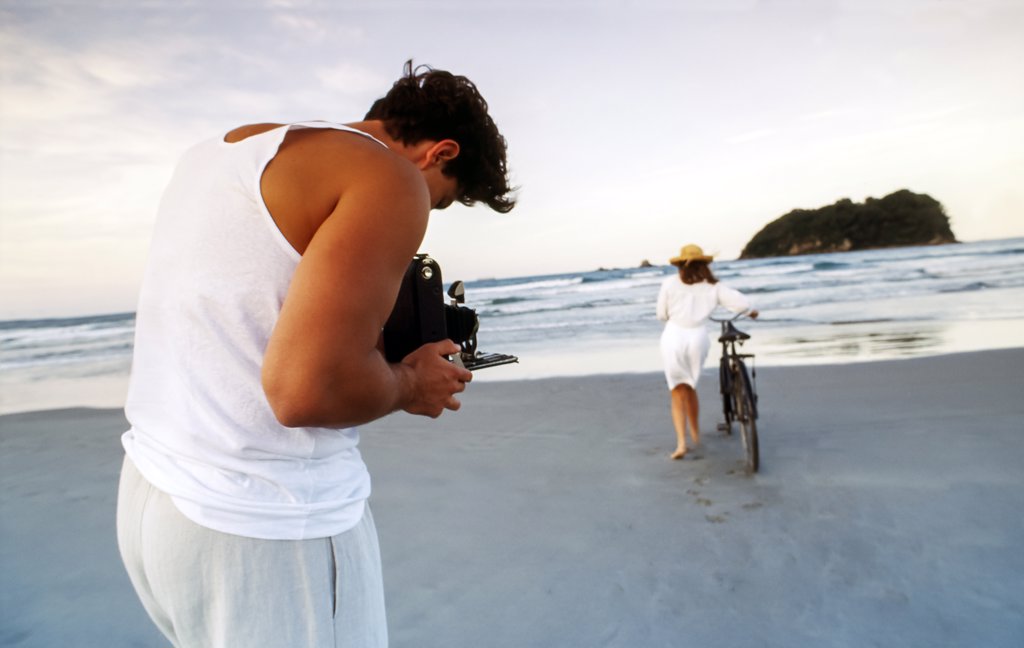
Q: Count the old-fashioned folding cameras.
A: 1